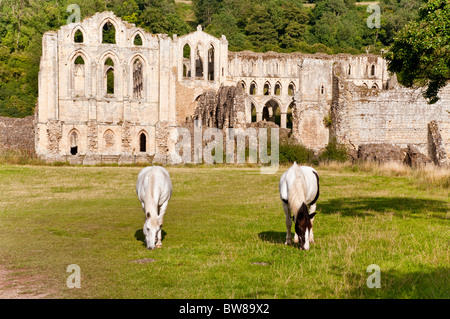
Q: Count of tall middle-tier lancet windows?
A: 3